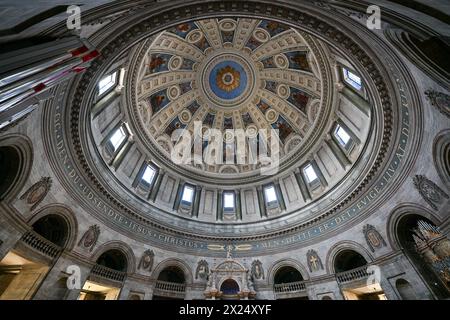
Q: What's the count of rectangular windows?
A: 9